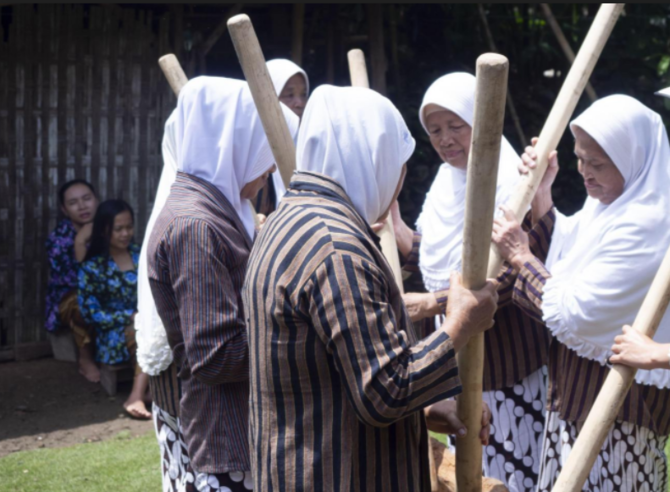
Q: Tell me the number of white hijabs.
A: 6